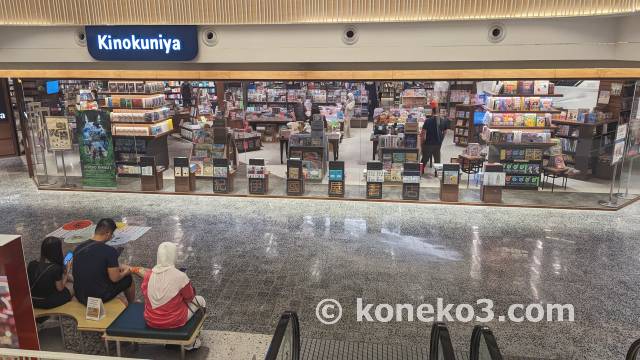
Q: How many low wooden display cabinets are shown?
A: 10